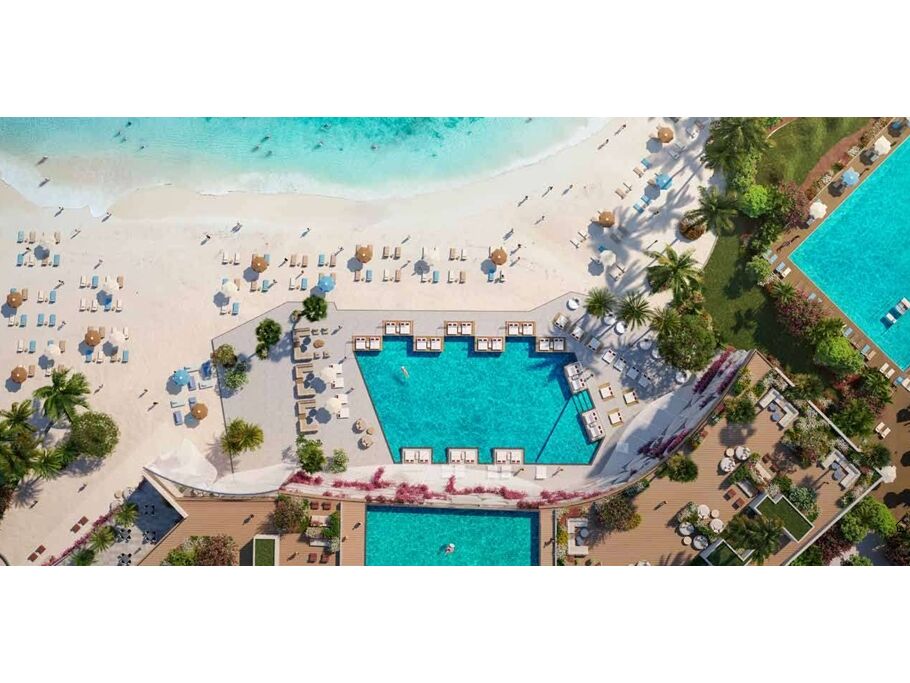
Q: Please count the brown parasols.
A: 9